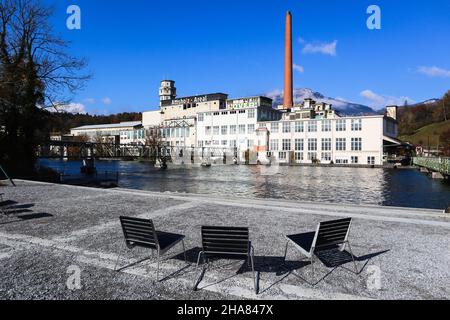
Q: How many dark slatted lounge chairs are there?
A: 3